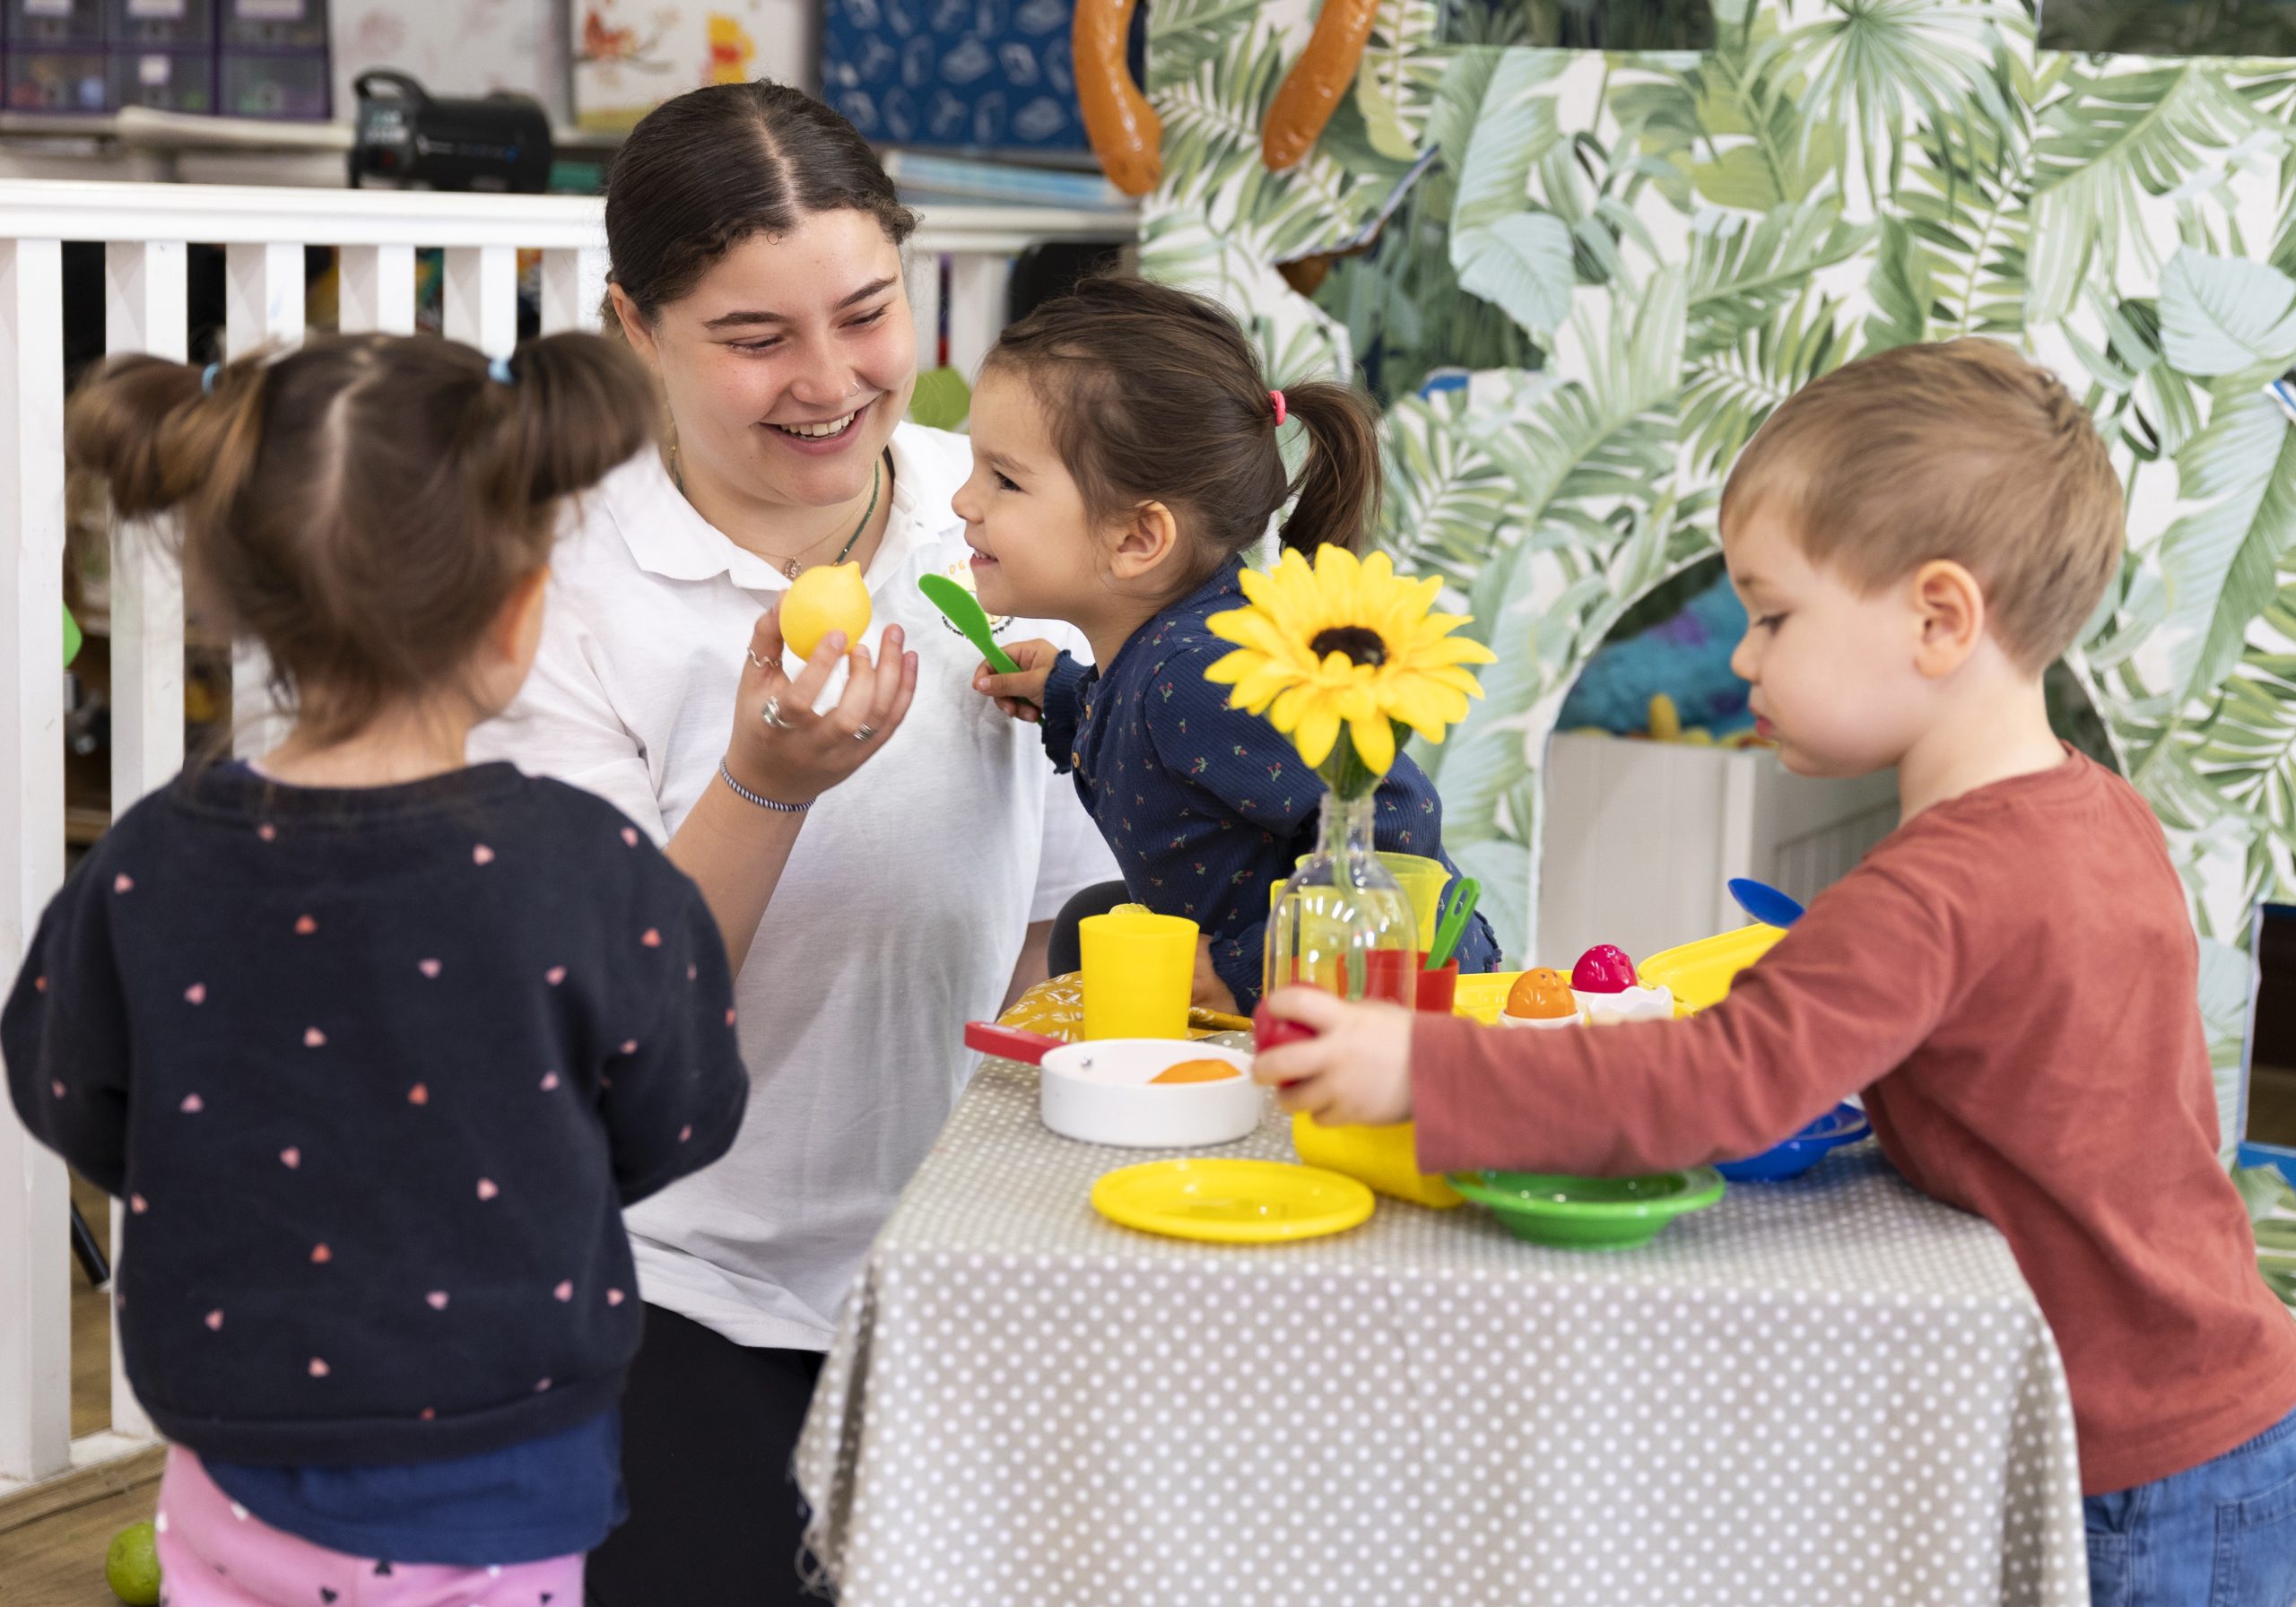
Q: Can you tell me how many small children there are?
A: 3